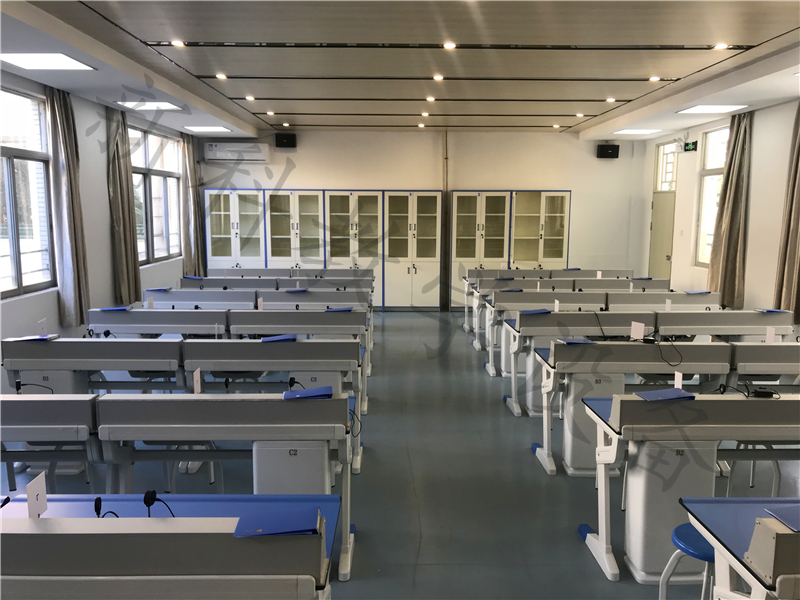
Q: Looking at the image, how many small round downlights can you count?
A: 15